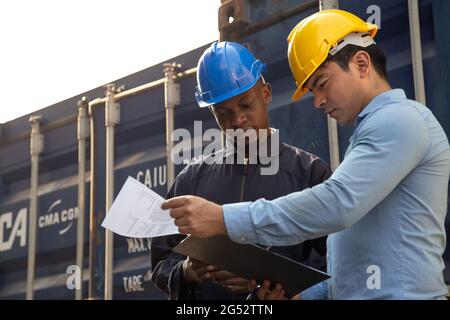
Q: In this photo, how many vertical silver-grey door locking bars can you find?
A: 6